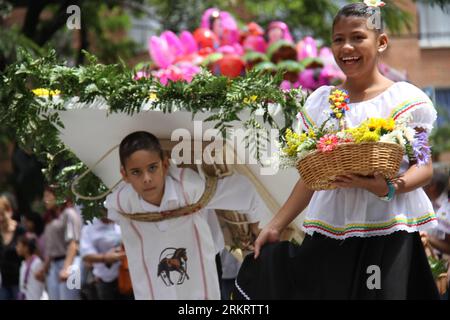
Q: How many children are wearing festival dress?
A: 2